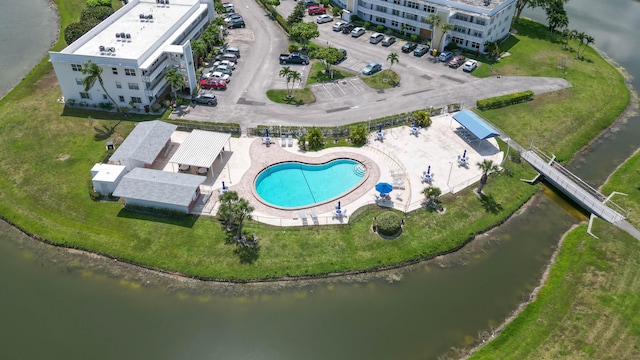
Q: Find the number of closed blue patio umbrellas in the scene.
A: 7